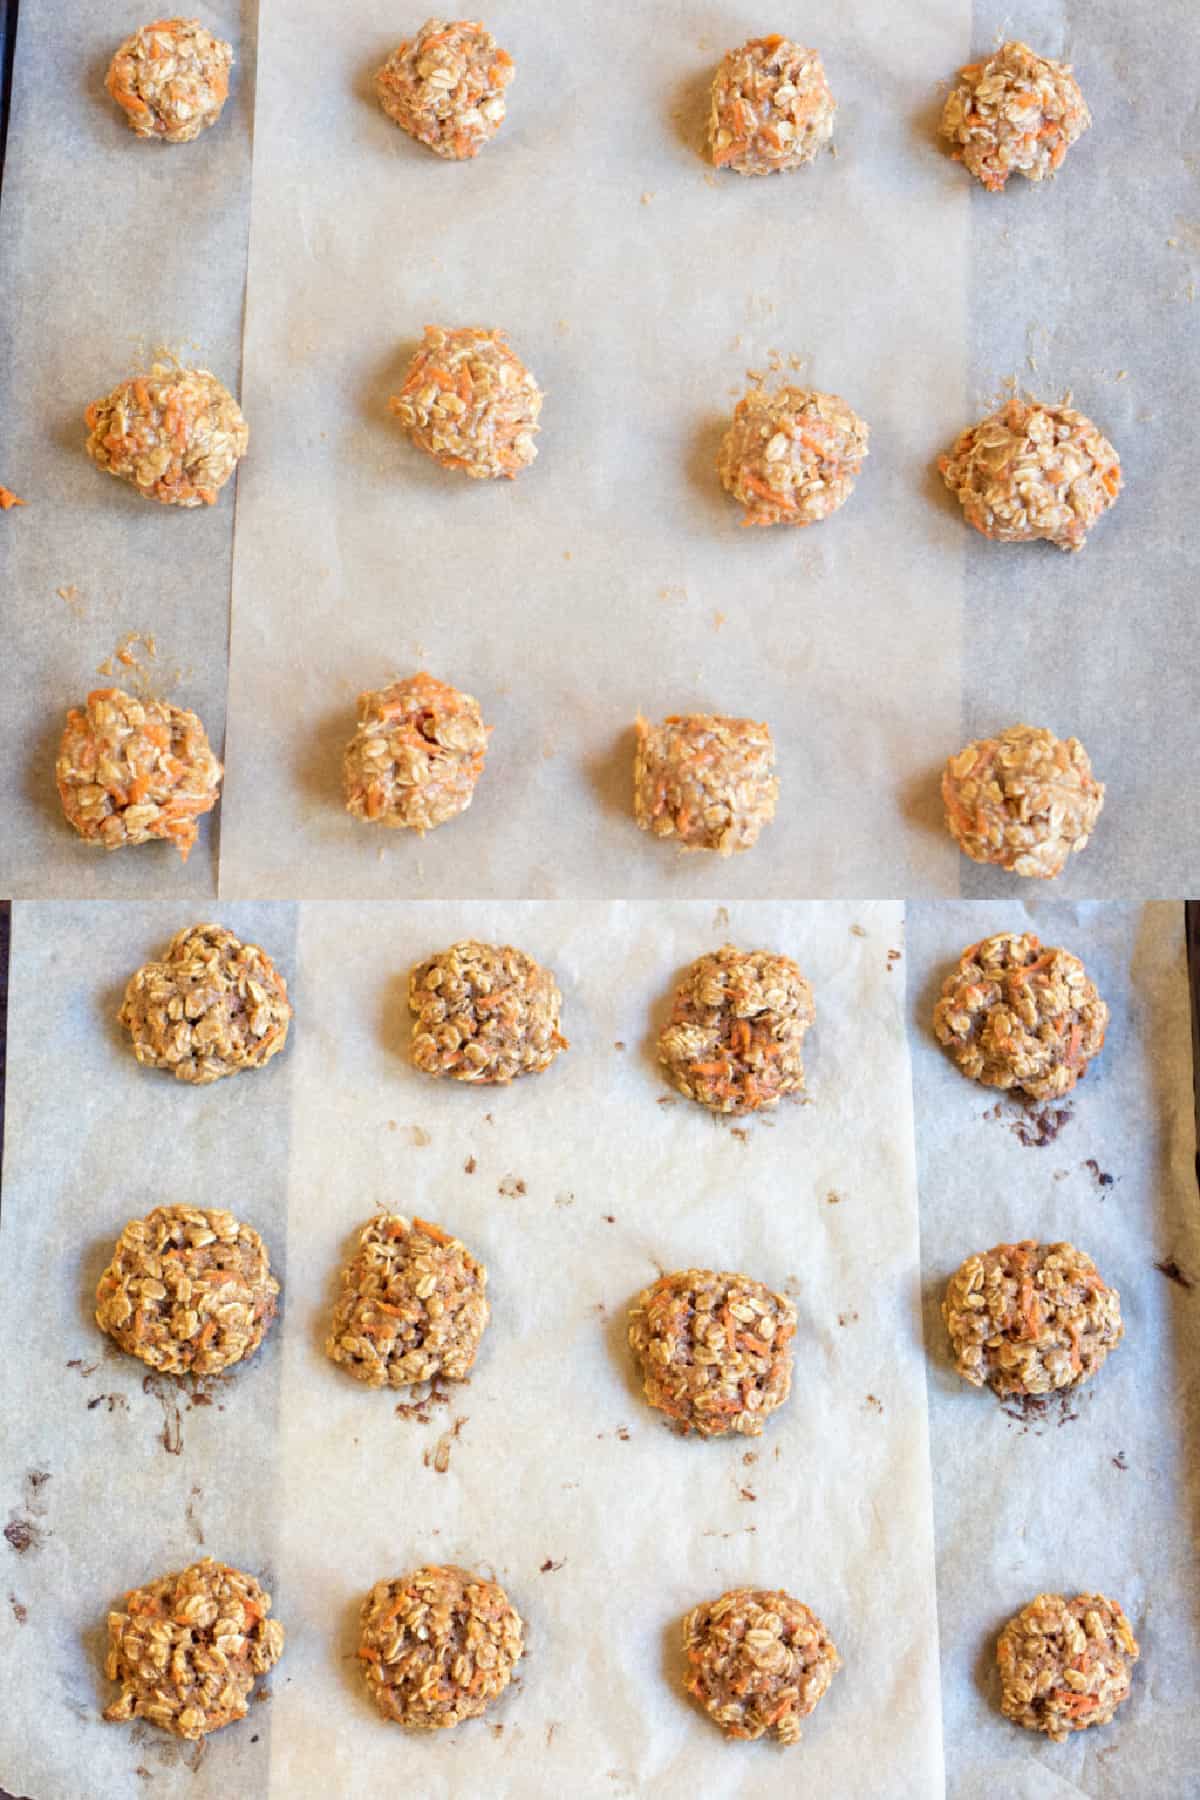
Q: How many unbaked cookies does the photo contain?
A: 12